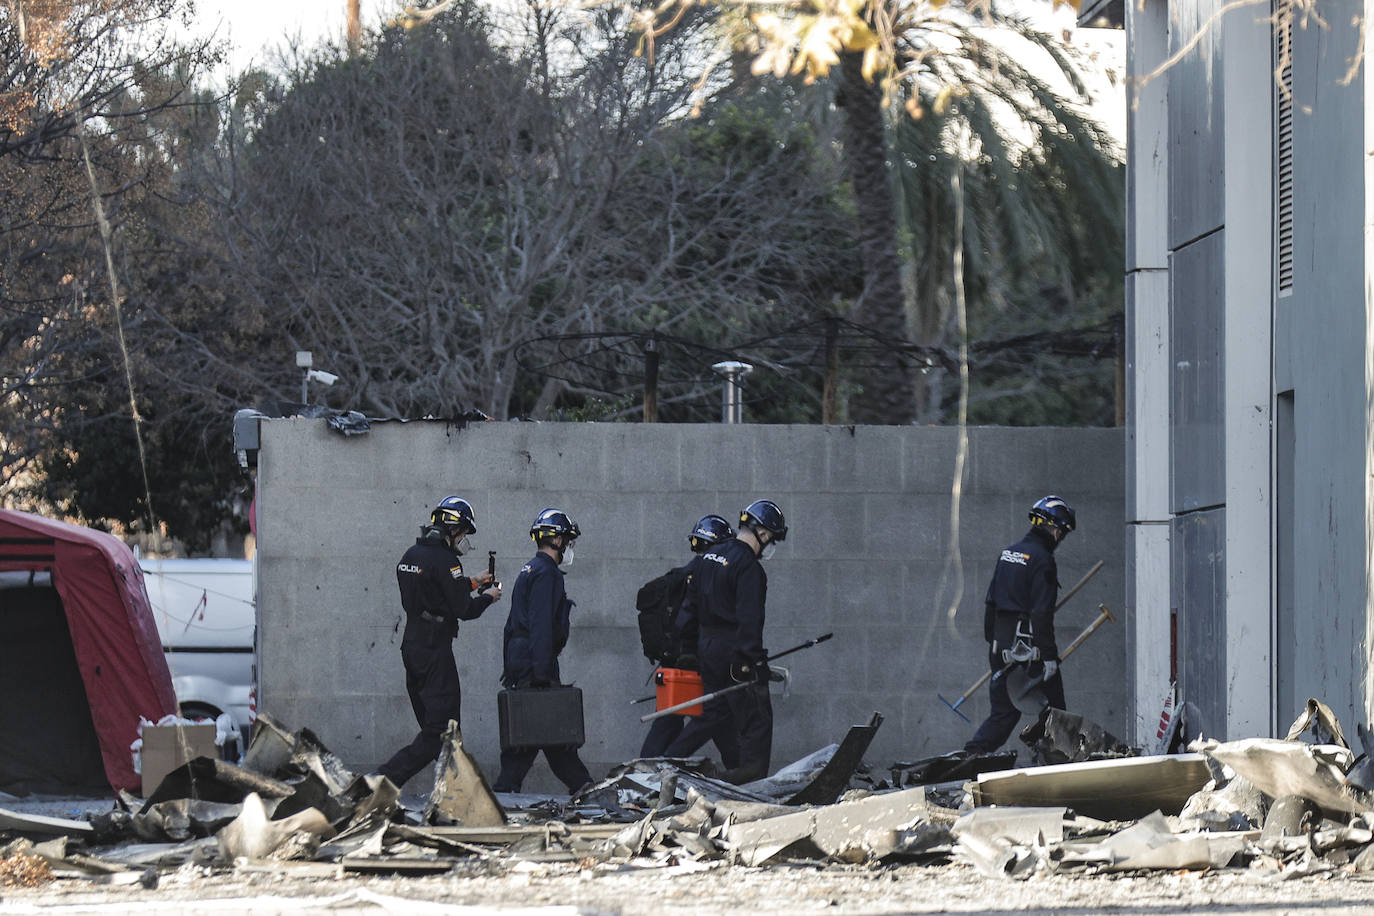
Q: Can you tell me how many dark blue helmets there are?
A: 5